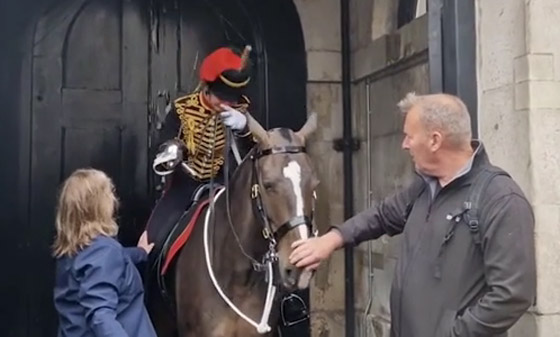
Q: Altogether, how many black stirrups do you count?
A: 1